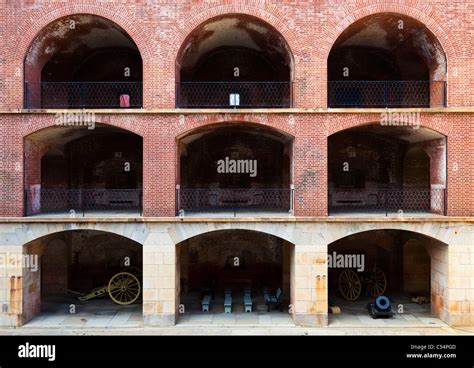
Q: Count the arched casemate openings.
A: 9